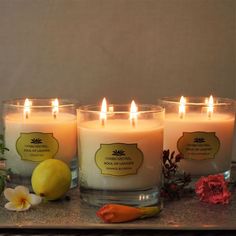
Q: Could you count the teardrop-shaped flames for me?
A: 6